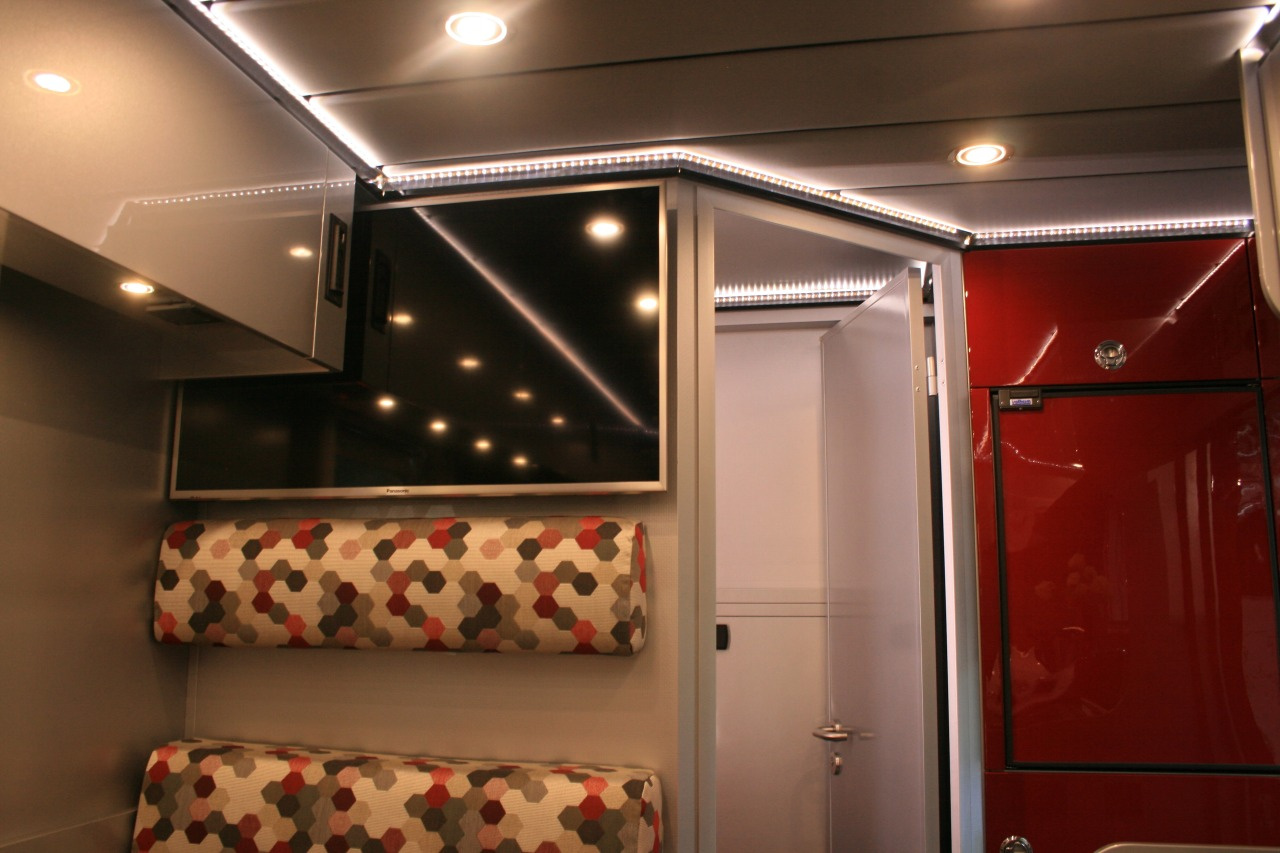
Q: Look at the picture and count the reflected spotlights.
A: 12